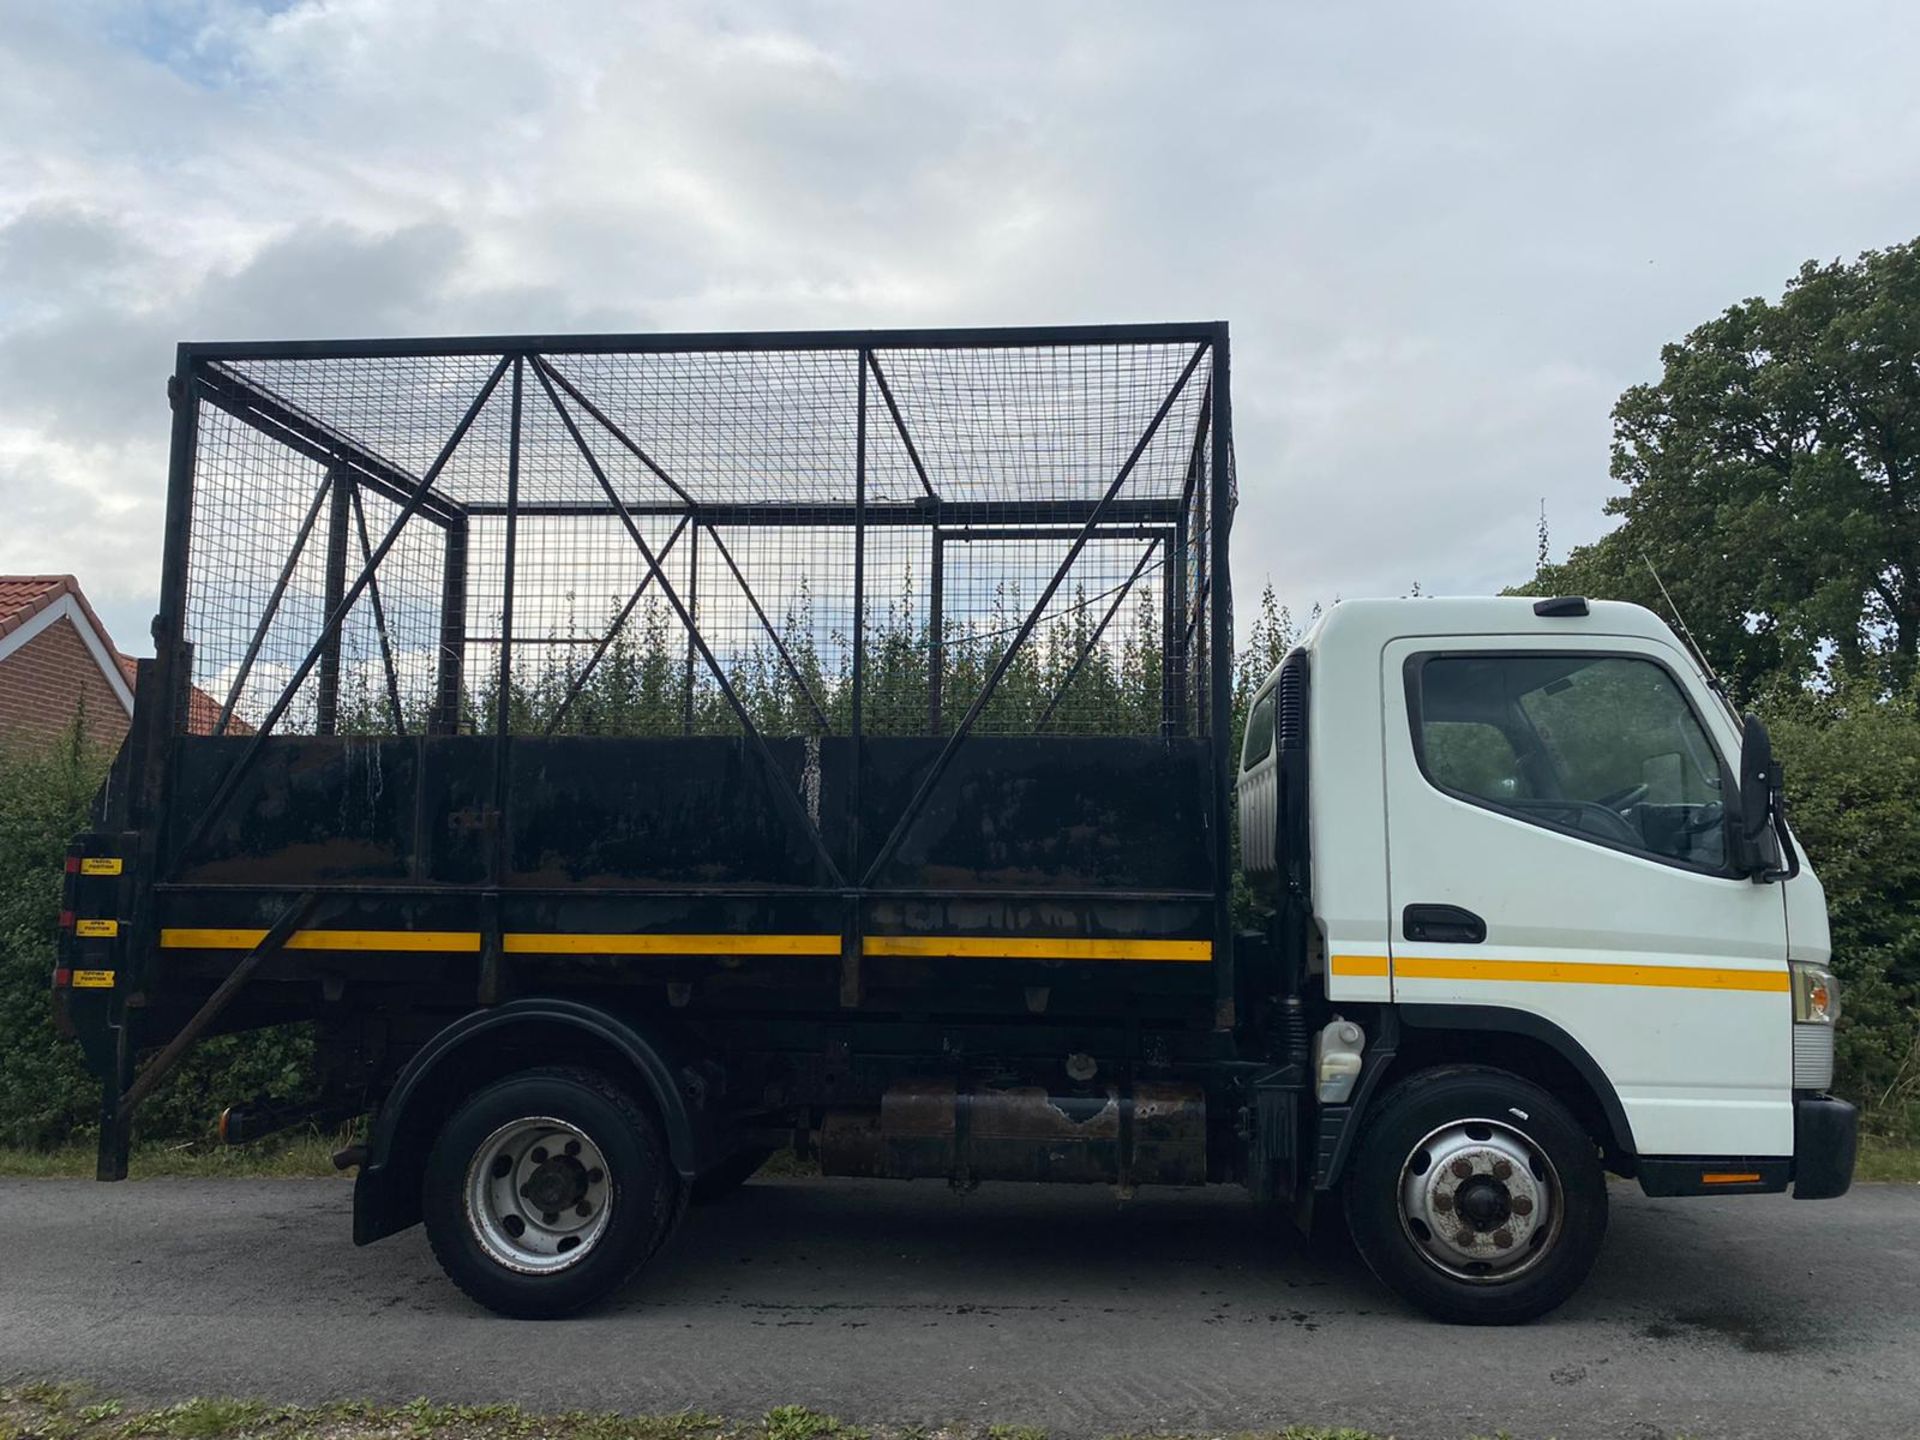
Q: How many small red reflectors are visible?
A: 3